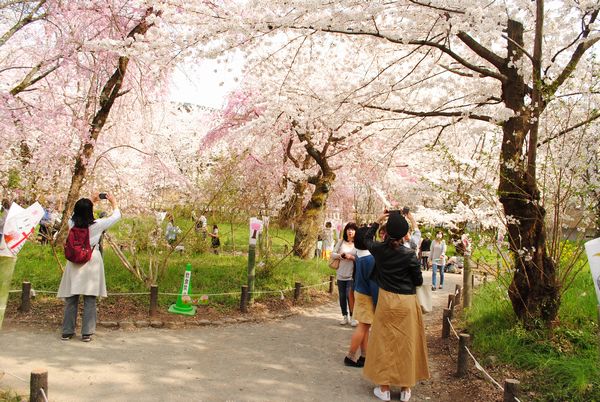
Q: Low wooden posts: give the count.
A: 11